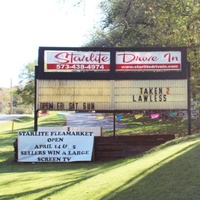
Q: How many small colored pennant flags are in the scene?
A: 7